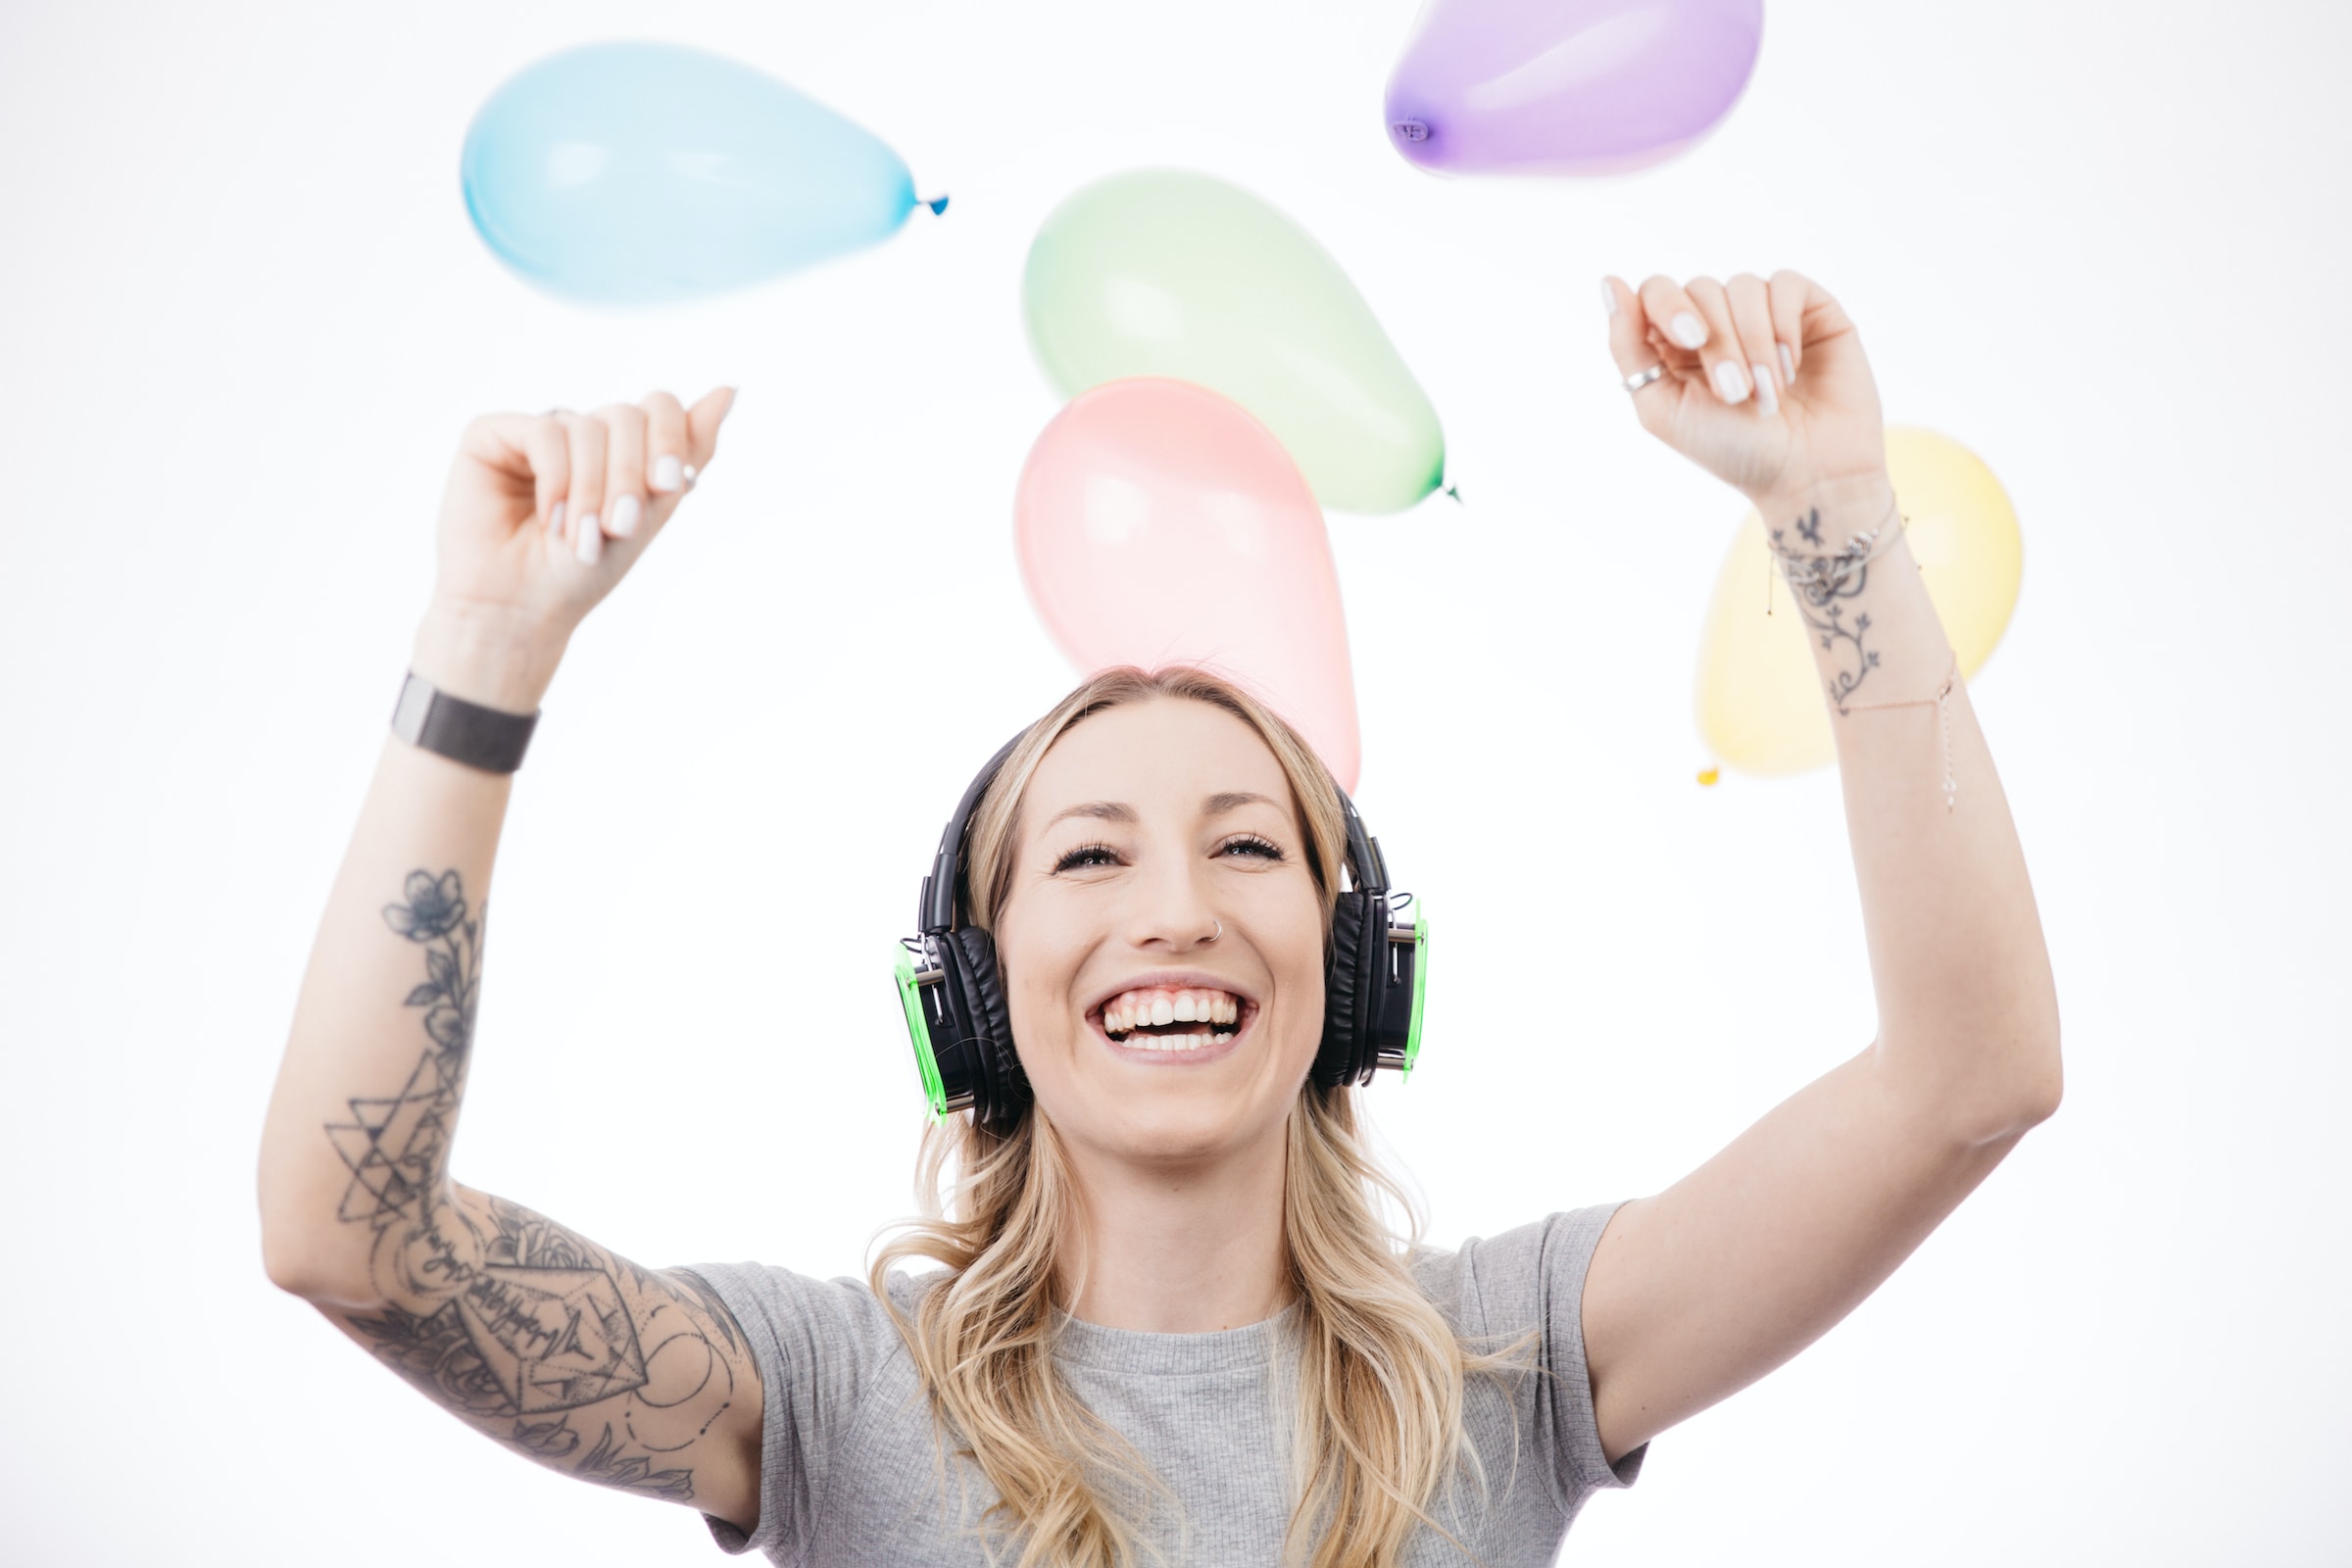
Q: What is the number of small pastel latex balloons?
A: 5